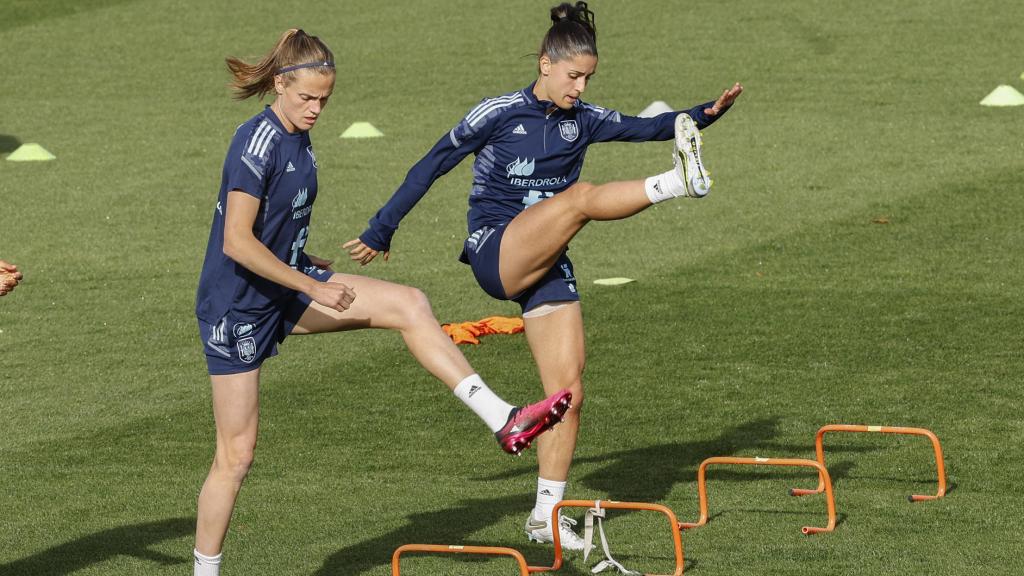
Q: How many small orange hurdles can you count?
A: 4